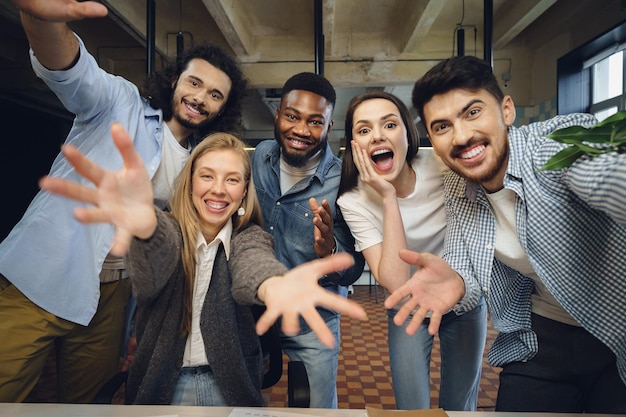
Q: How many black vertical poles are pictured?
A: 3